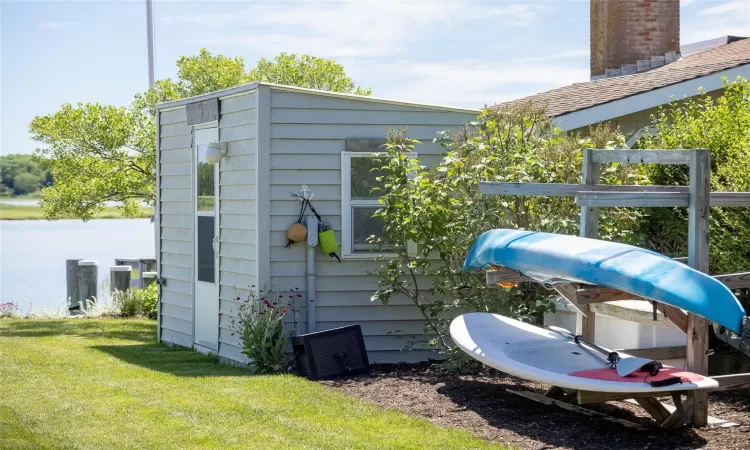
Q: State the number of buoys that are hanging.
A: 2